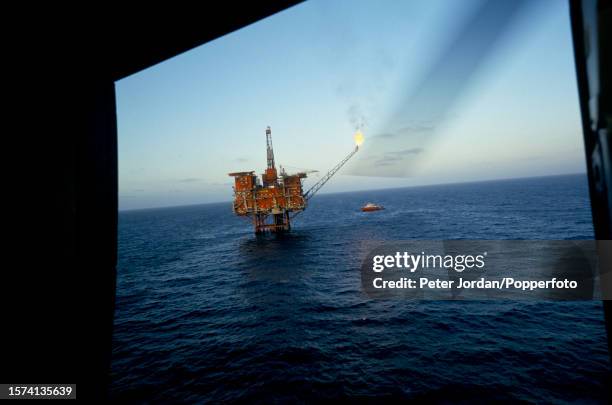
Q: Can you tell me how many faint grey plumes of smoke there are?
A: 1